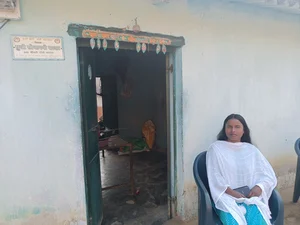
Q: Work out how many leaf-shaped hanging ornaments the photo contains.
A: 8